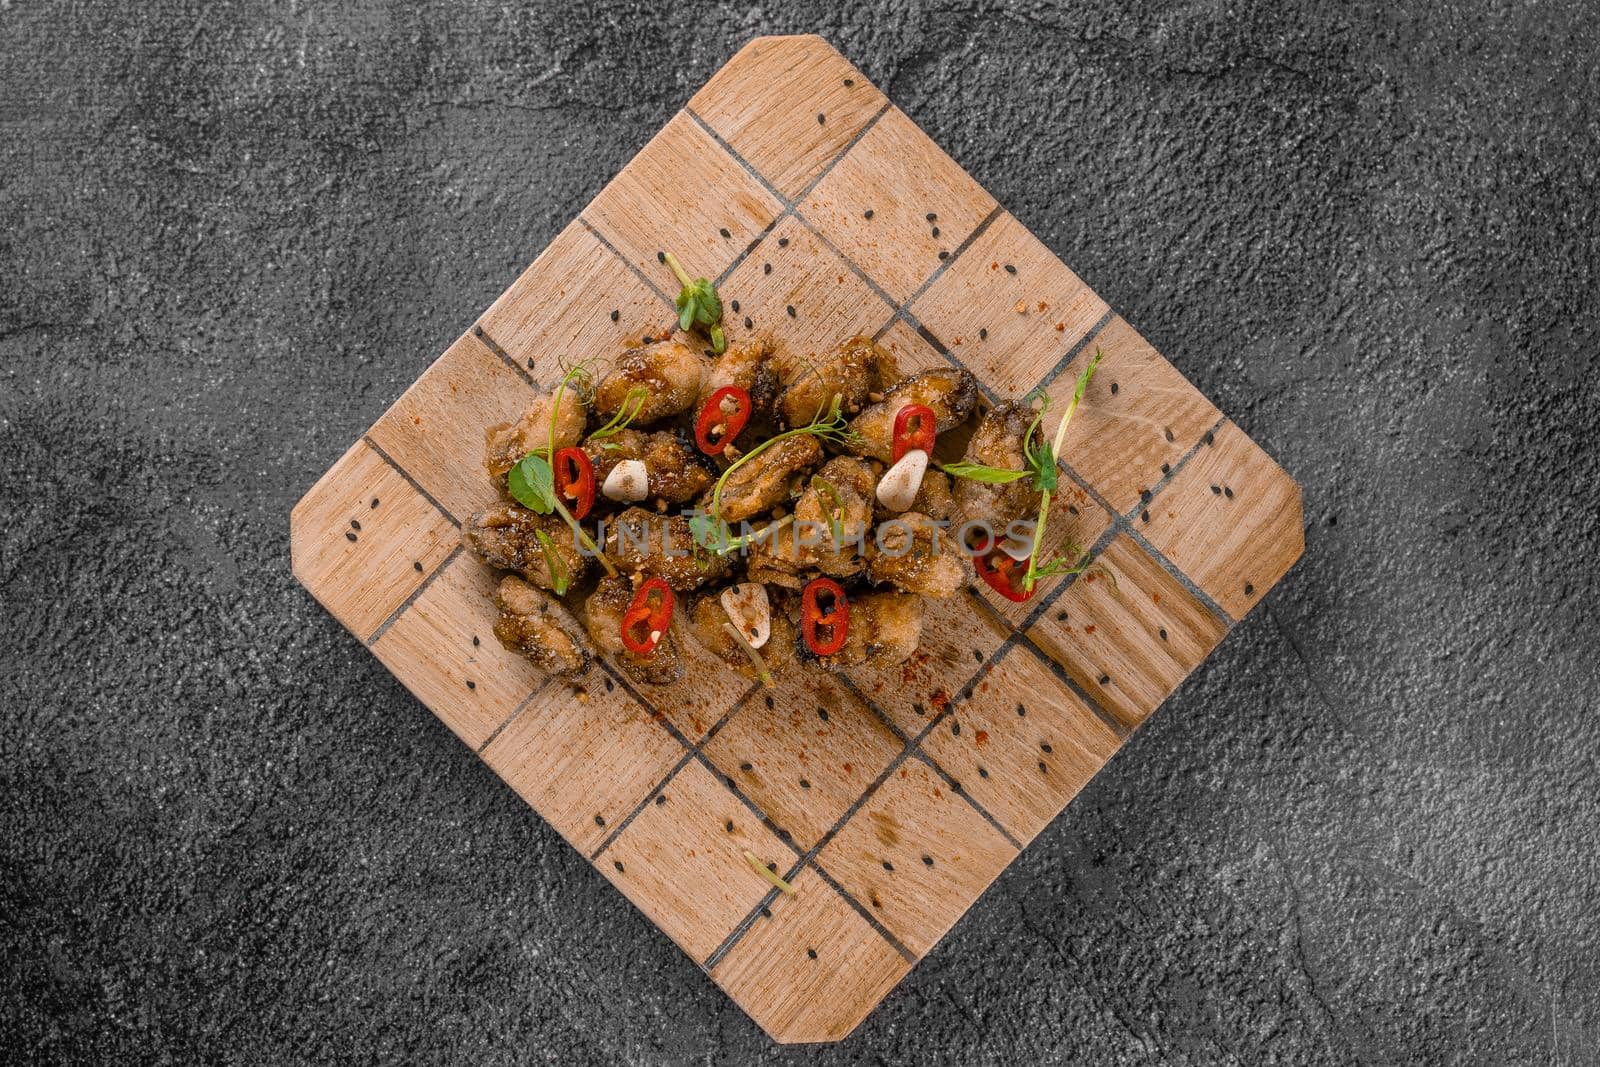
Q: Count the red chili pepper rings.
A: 6